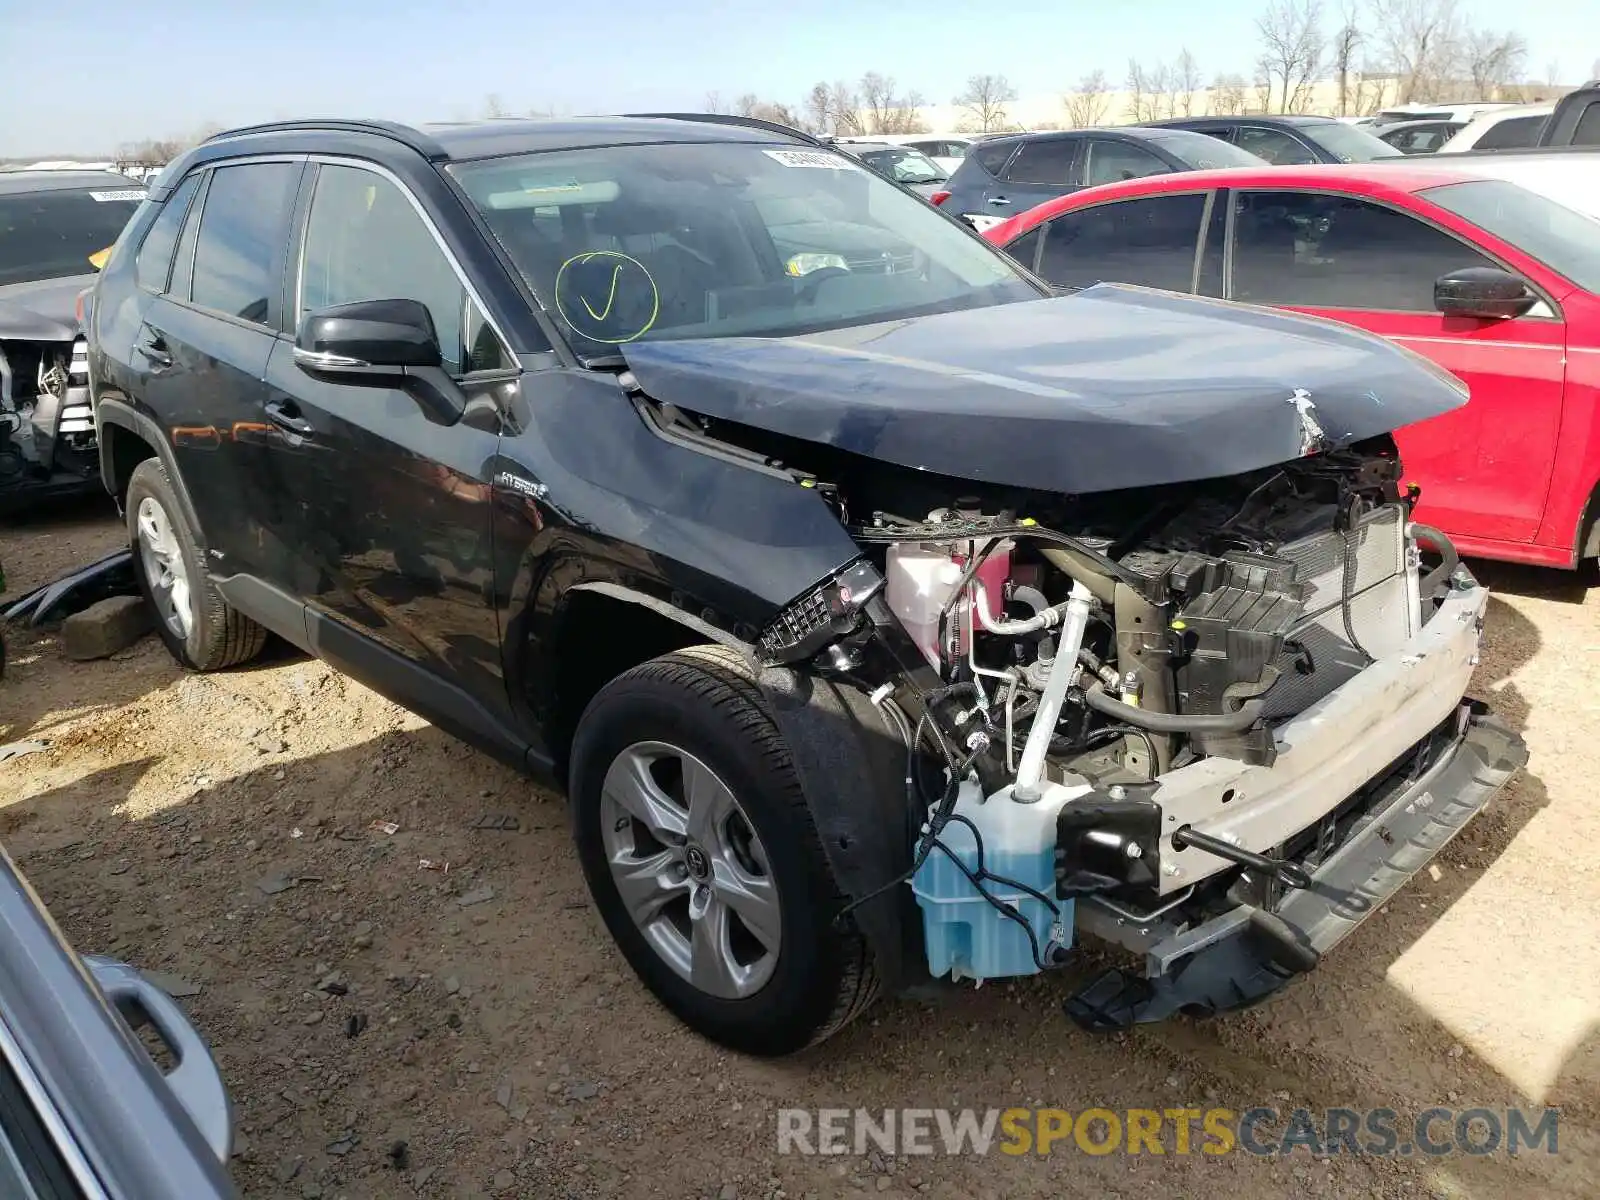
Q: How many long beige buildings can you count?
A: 1